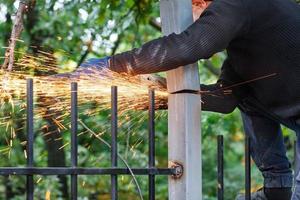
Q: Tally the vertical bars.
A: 6